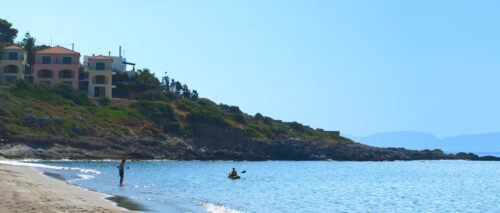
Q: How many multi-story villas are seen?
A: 3